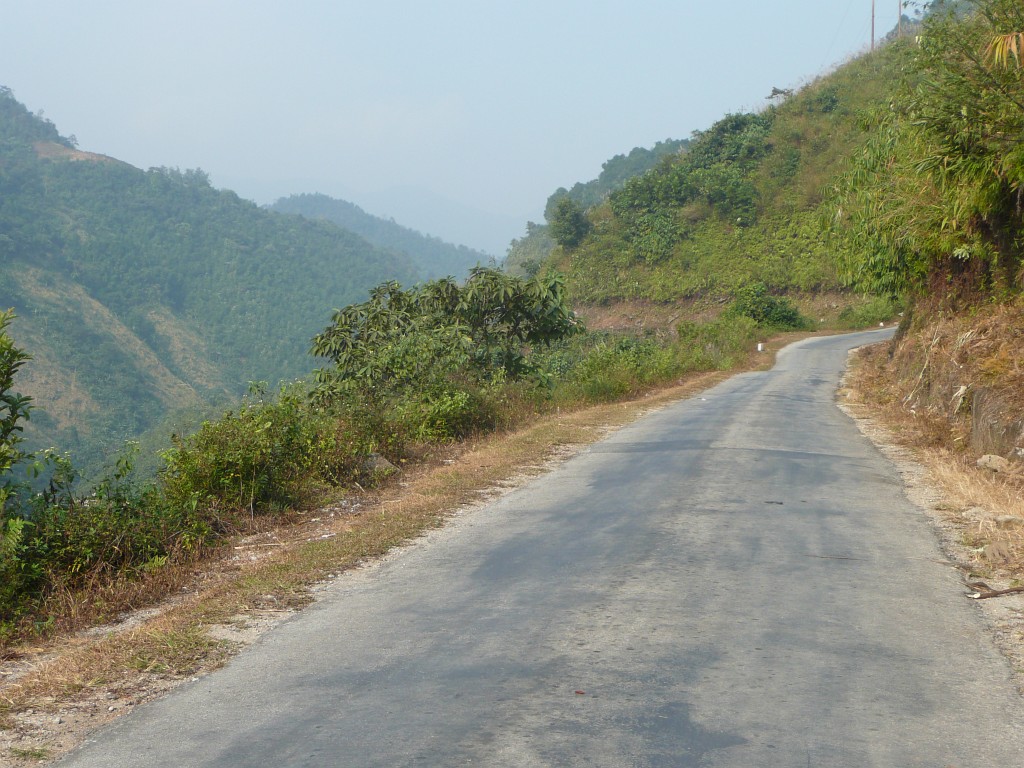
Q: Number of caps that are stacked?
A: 0